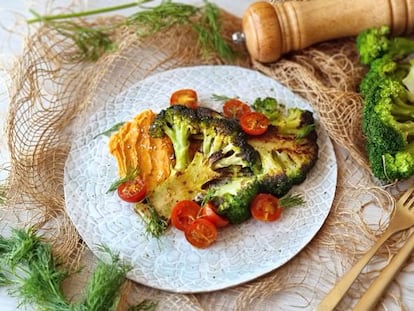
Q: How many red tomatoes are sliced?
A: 8